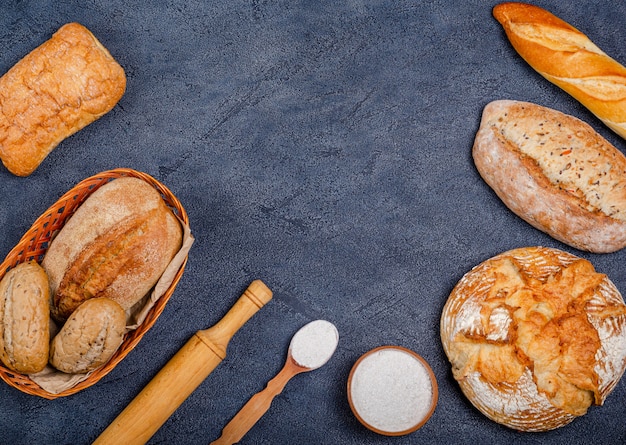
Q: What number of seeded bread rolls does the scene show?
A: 2